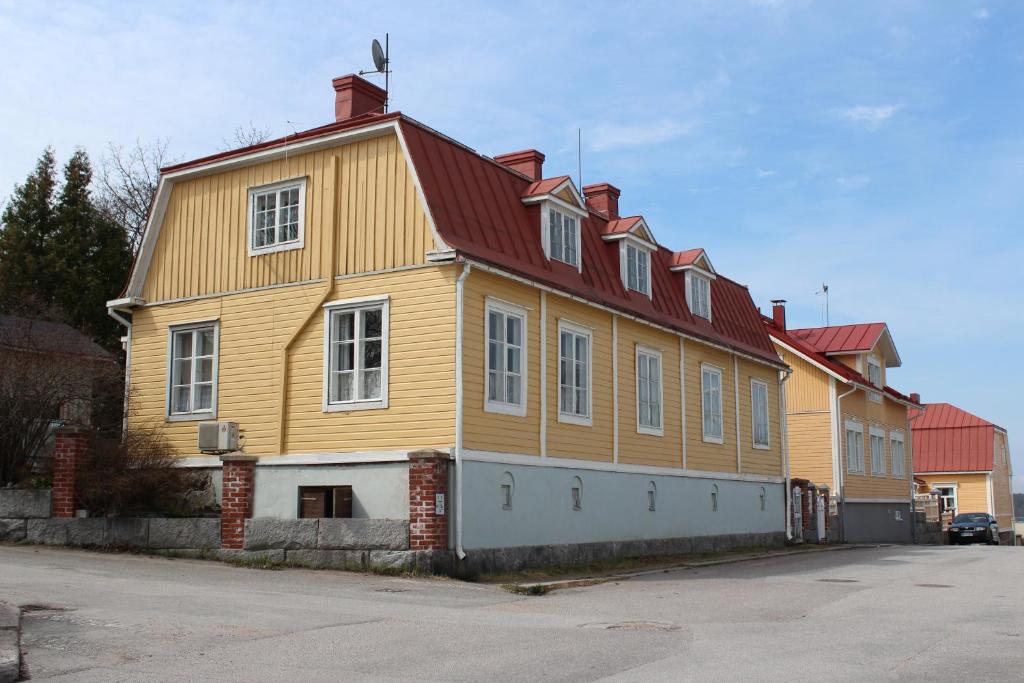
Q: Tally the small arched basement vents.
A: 5